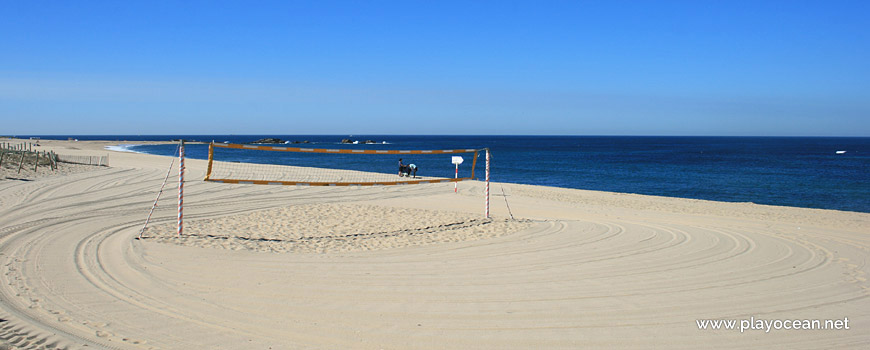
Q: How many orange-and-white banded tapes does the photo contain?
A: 2